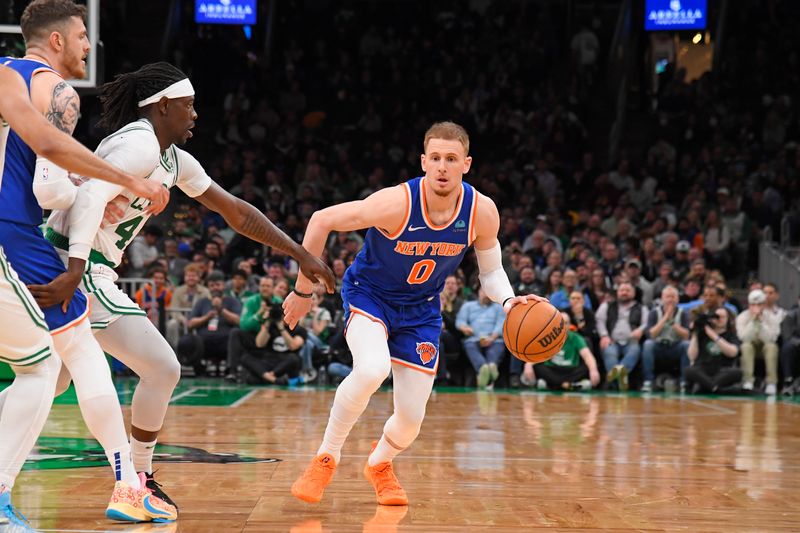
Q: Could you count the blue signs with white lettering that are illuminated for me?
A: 2